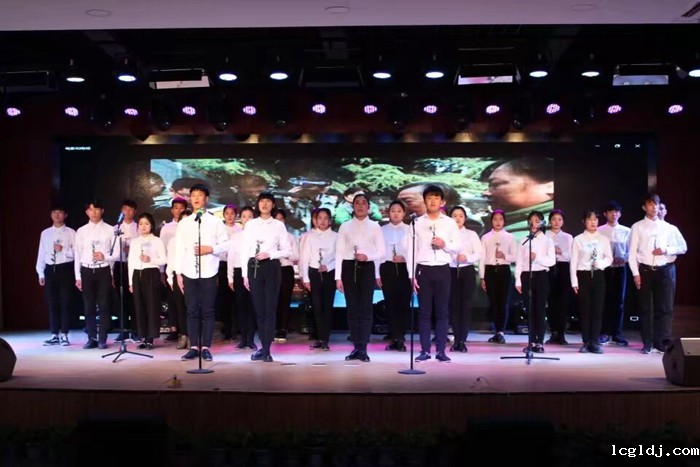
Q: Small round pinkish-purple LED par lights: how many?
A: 12